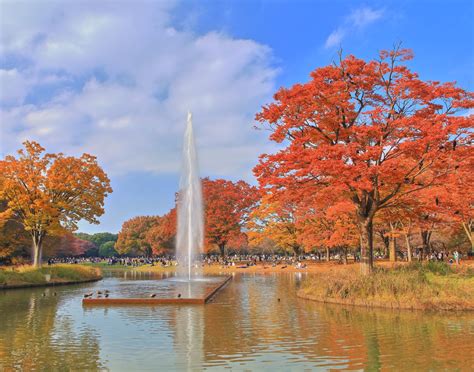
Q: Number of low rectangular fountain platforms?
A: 1